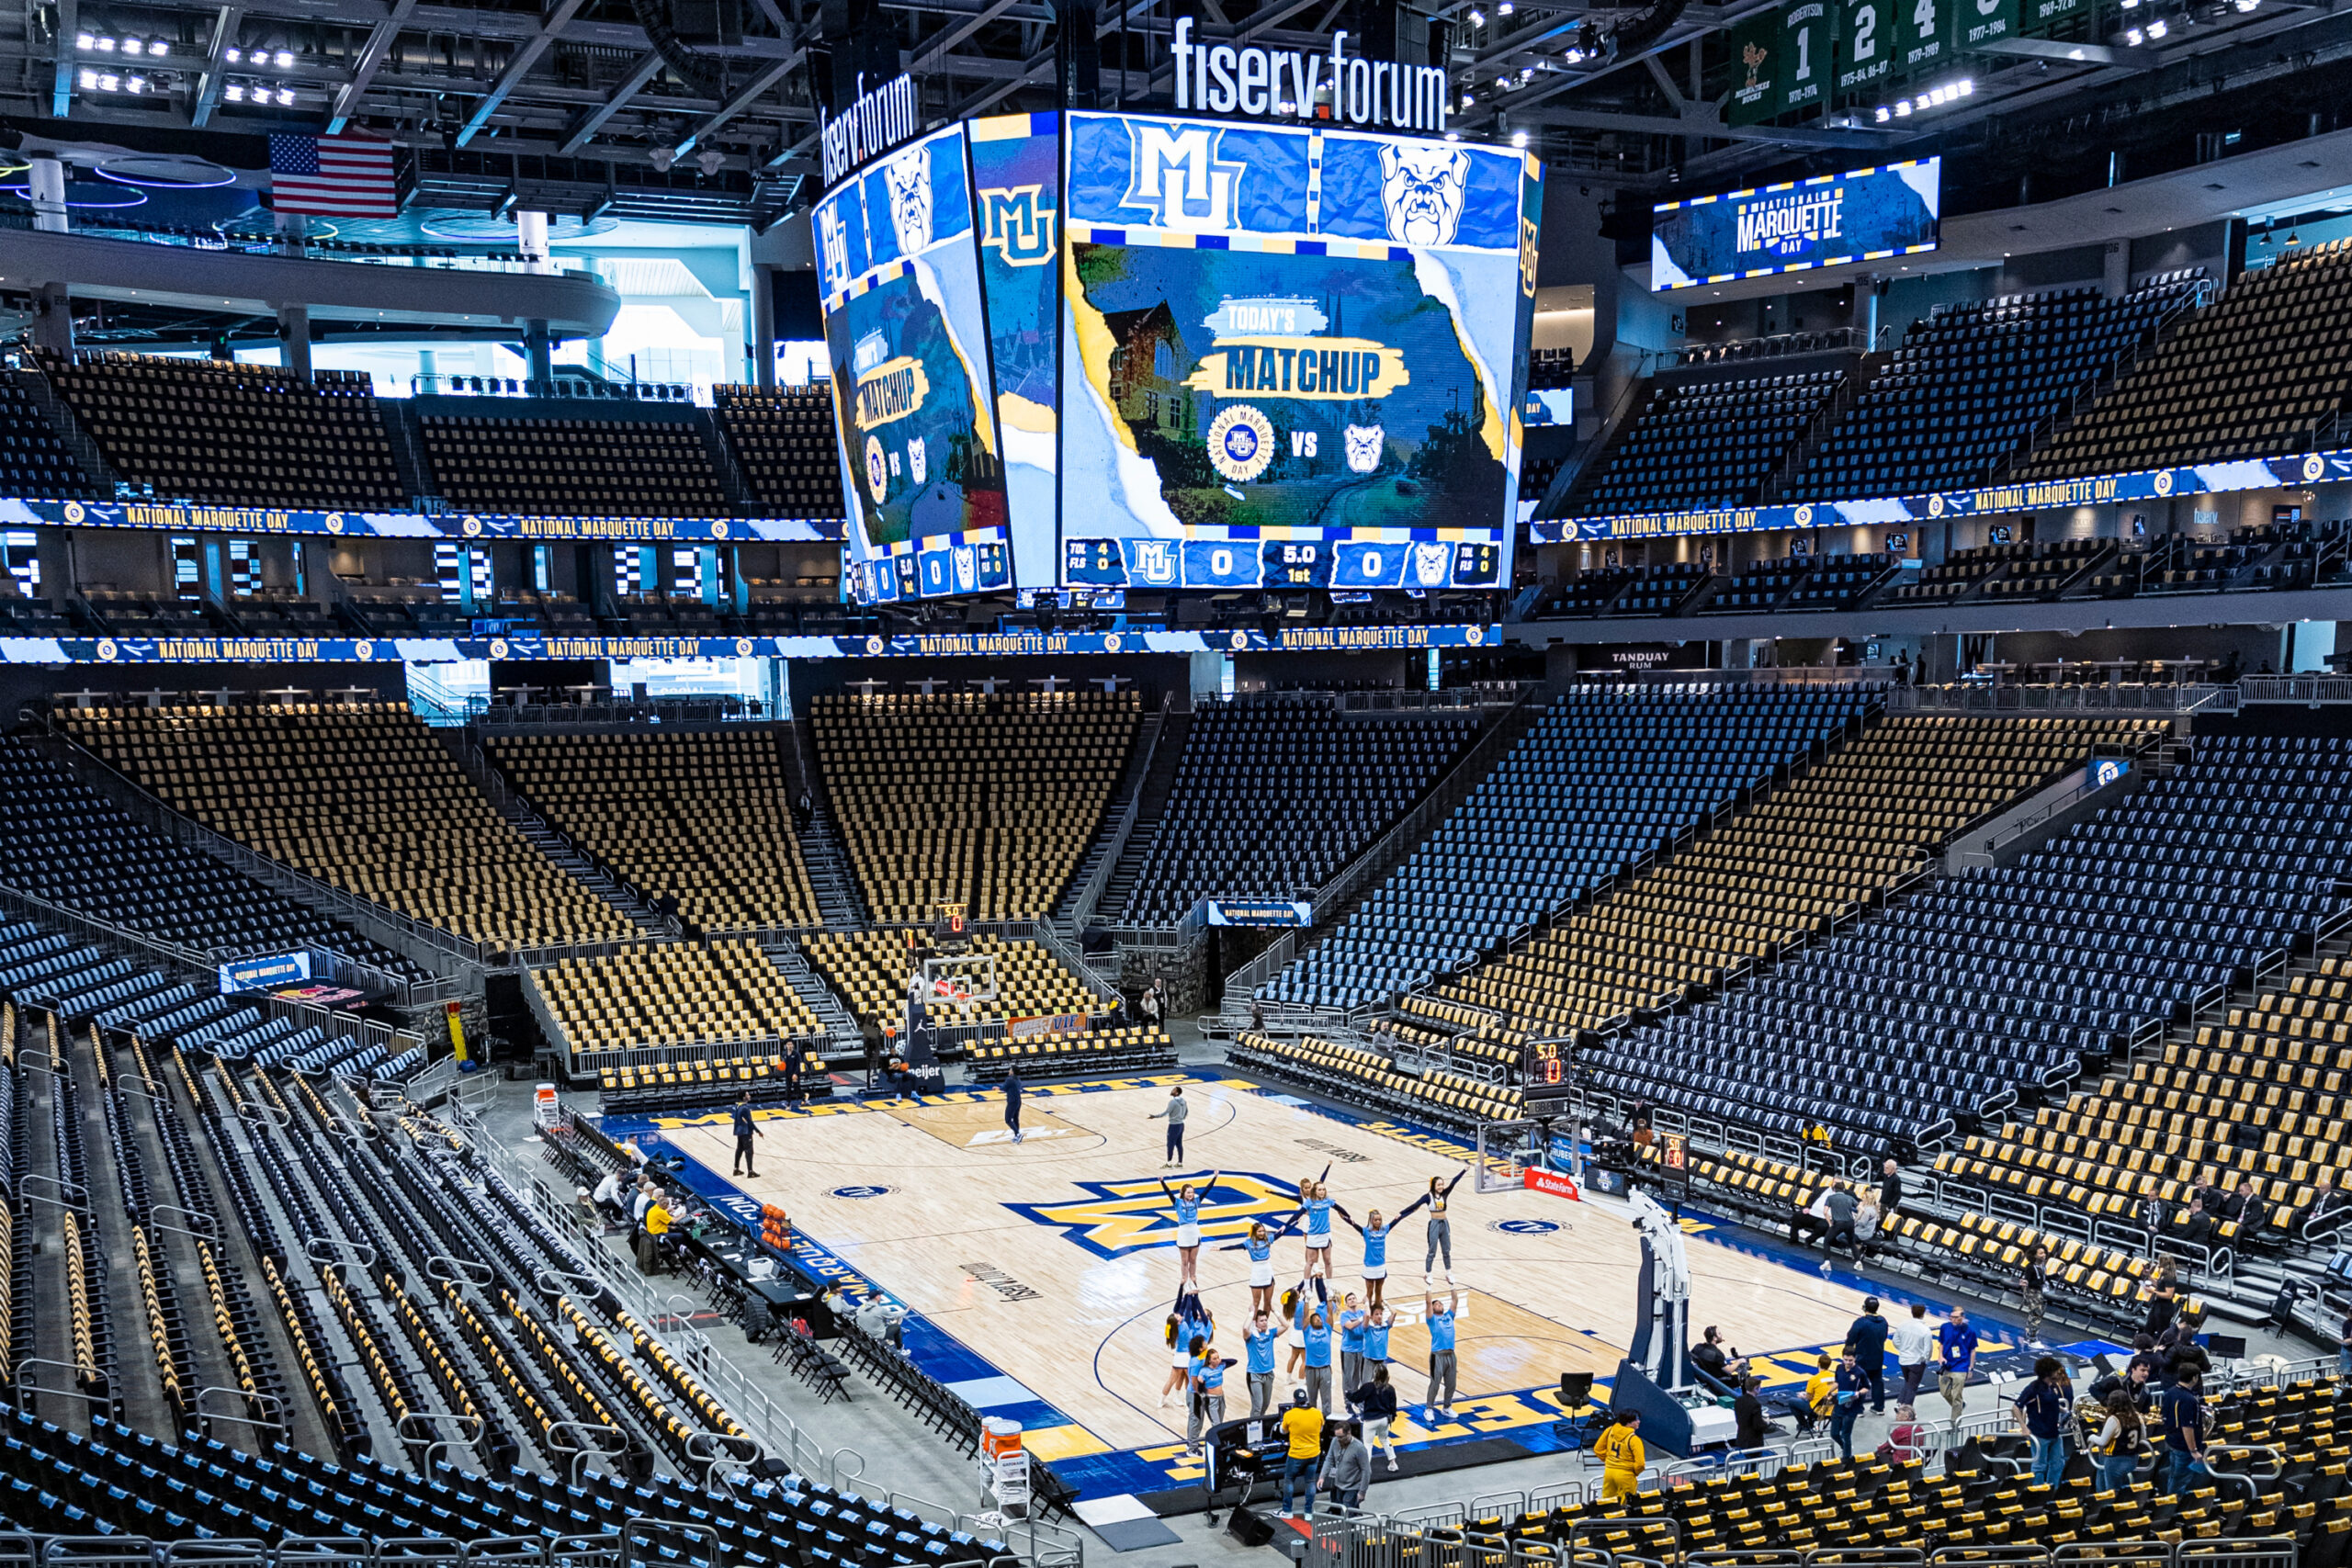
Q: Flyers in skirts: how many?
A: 5